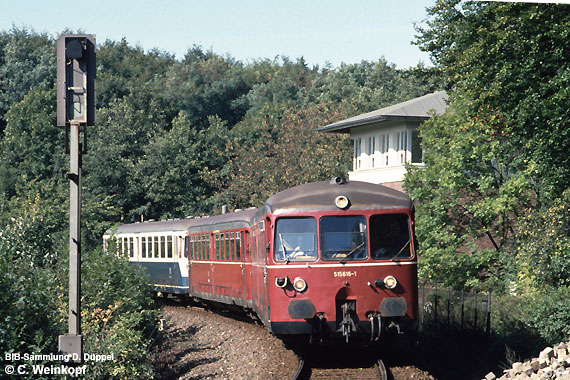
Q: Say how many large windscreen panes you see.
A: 3